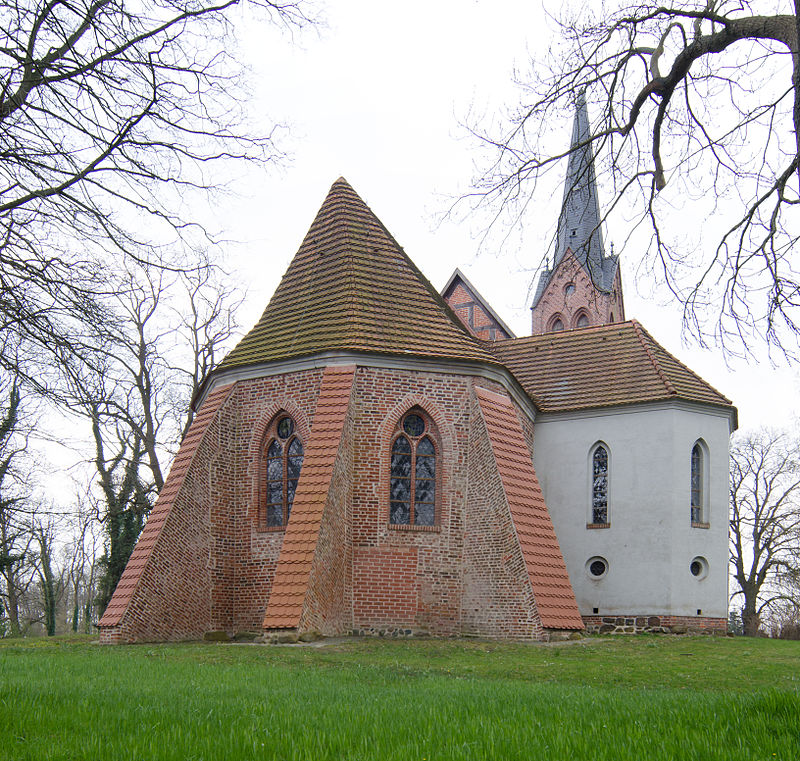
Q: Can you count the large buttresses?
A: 3